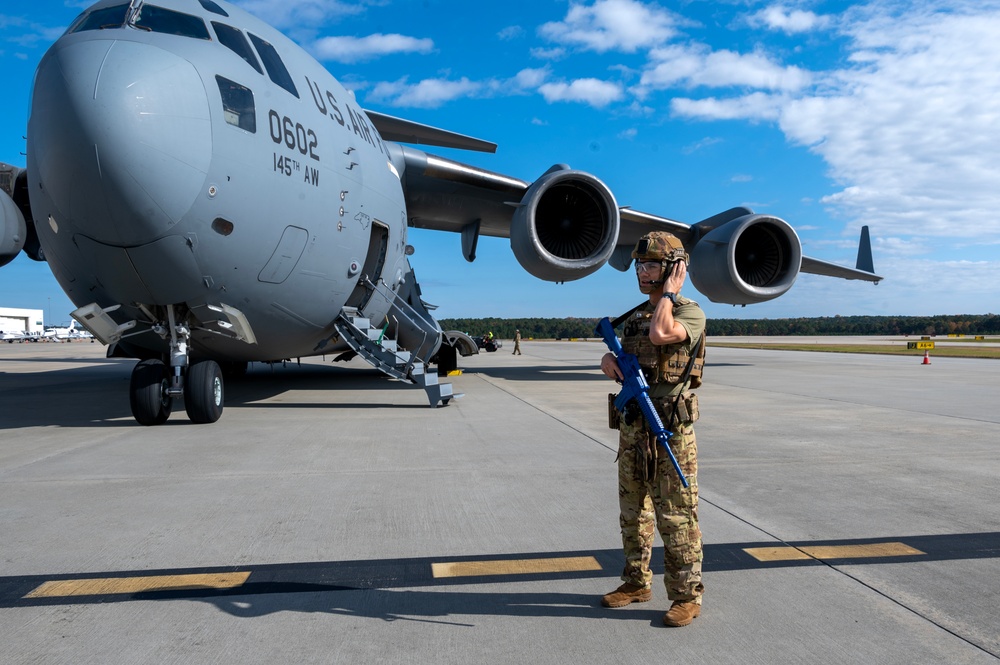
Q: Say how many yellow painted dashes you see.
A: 3